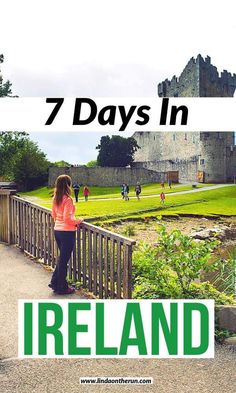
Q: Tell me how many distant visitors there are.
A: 8